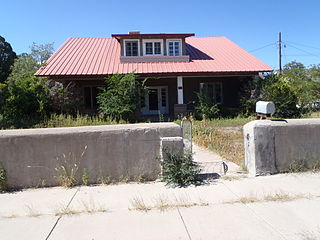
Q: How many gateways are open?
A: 1